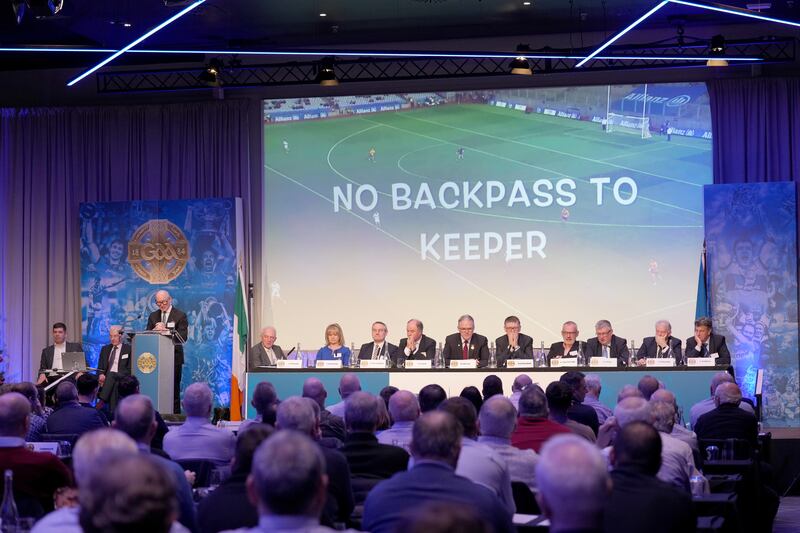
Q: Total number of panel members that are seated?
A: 10